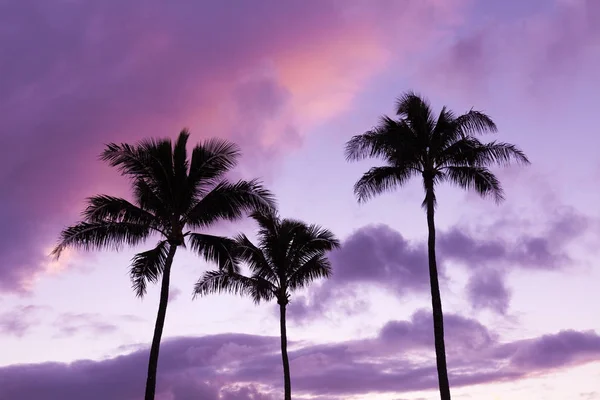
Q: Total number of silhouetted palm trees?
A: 3